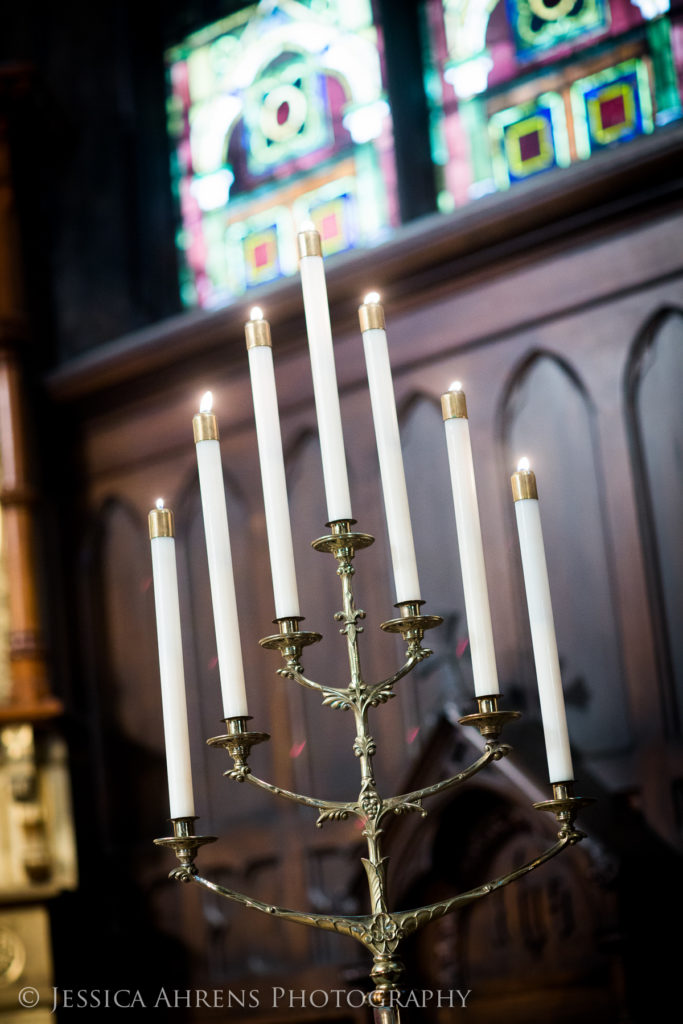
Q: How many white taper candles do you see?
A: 7